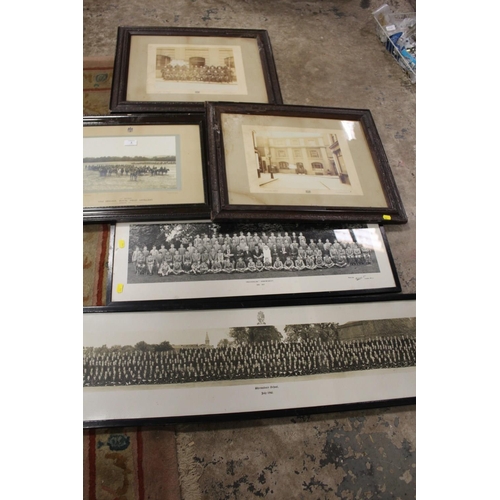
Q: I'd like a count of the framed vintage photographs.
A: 5